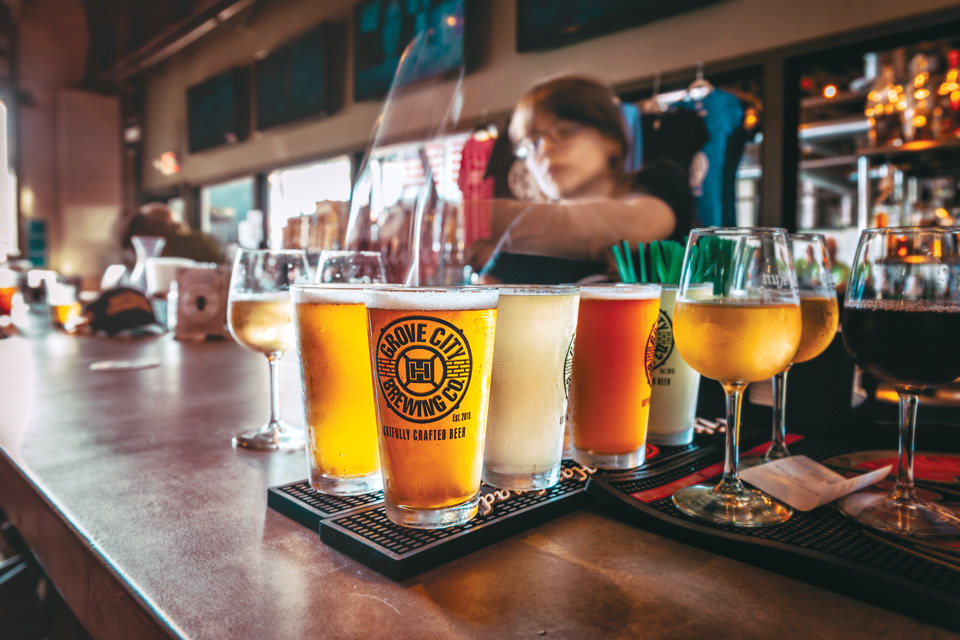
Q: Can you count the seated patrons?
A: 1